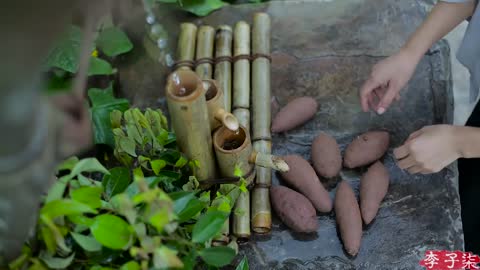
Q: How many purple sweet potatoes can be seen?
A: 7